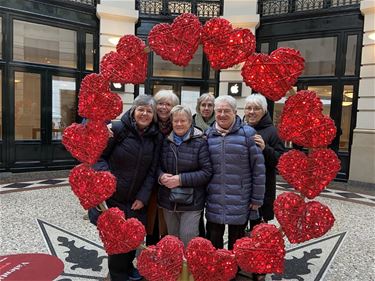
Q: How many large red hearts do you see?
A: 14